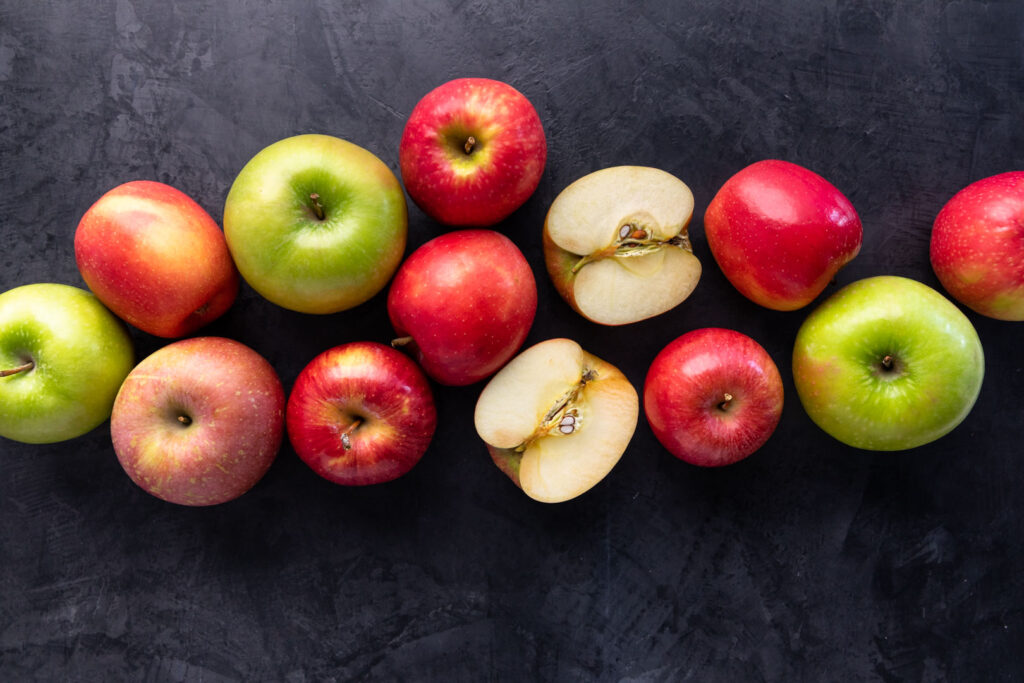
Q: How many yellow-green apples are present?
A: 3